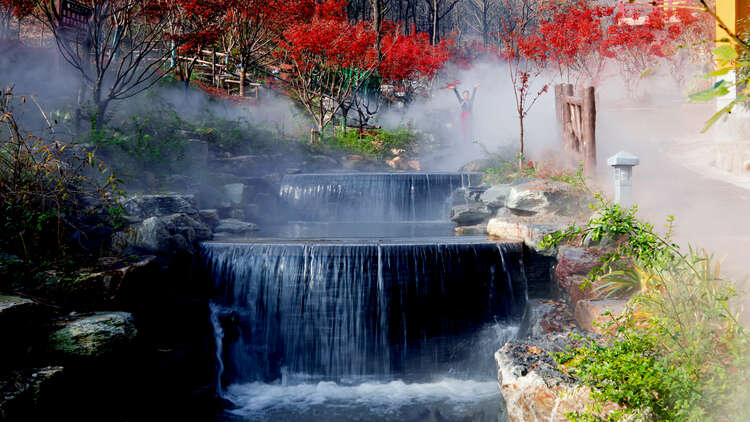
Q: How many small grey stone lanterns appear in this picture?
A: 1